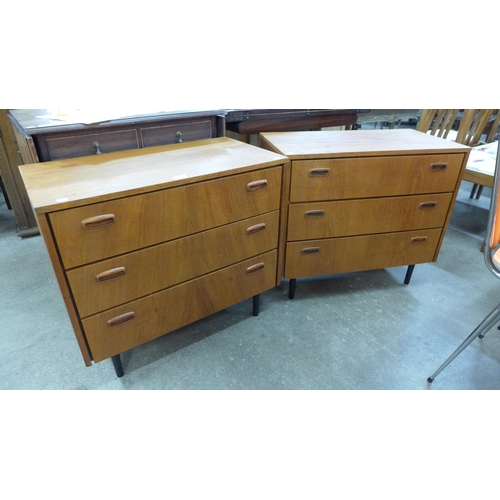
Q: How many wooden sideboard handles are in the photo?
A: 12